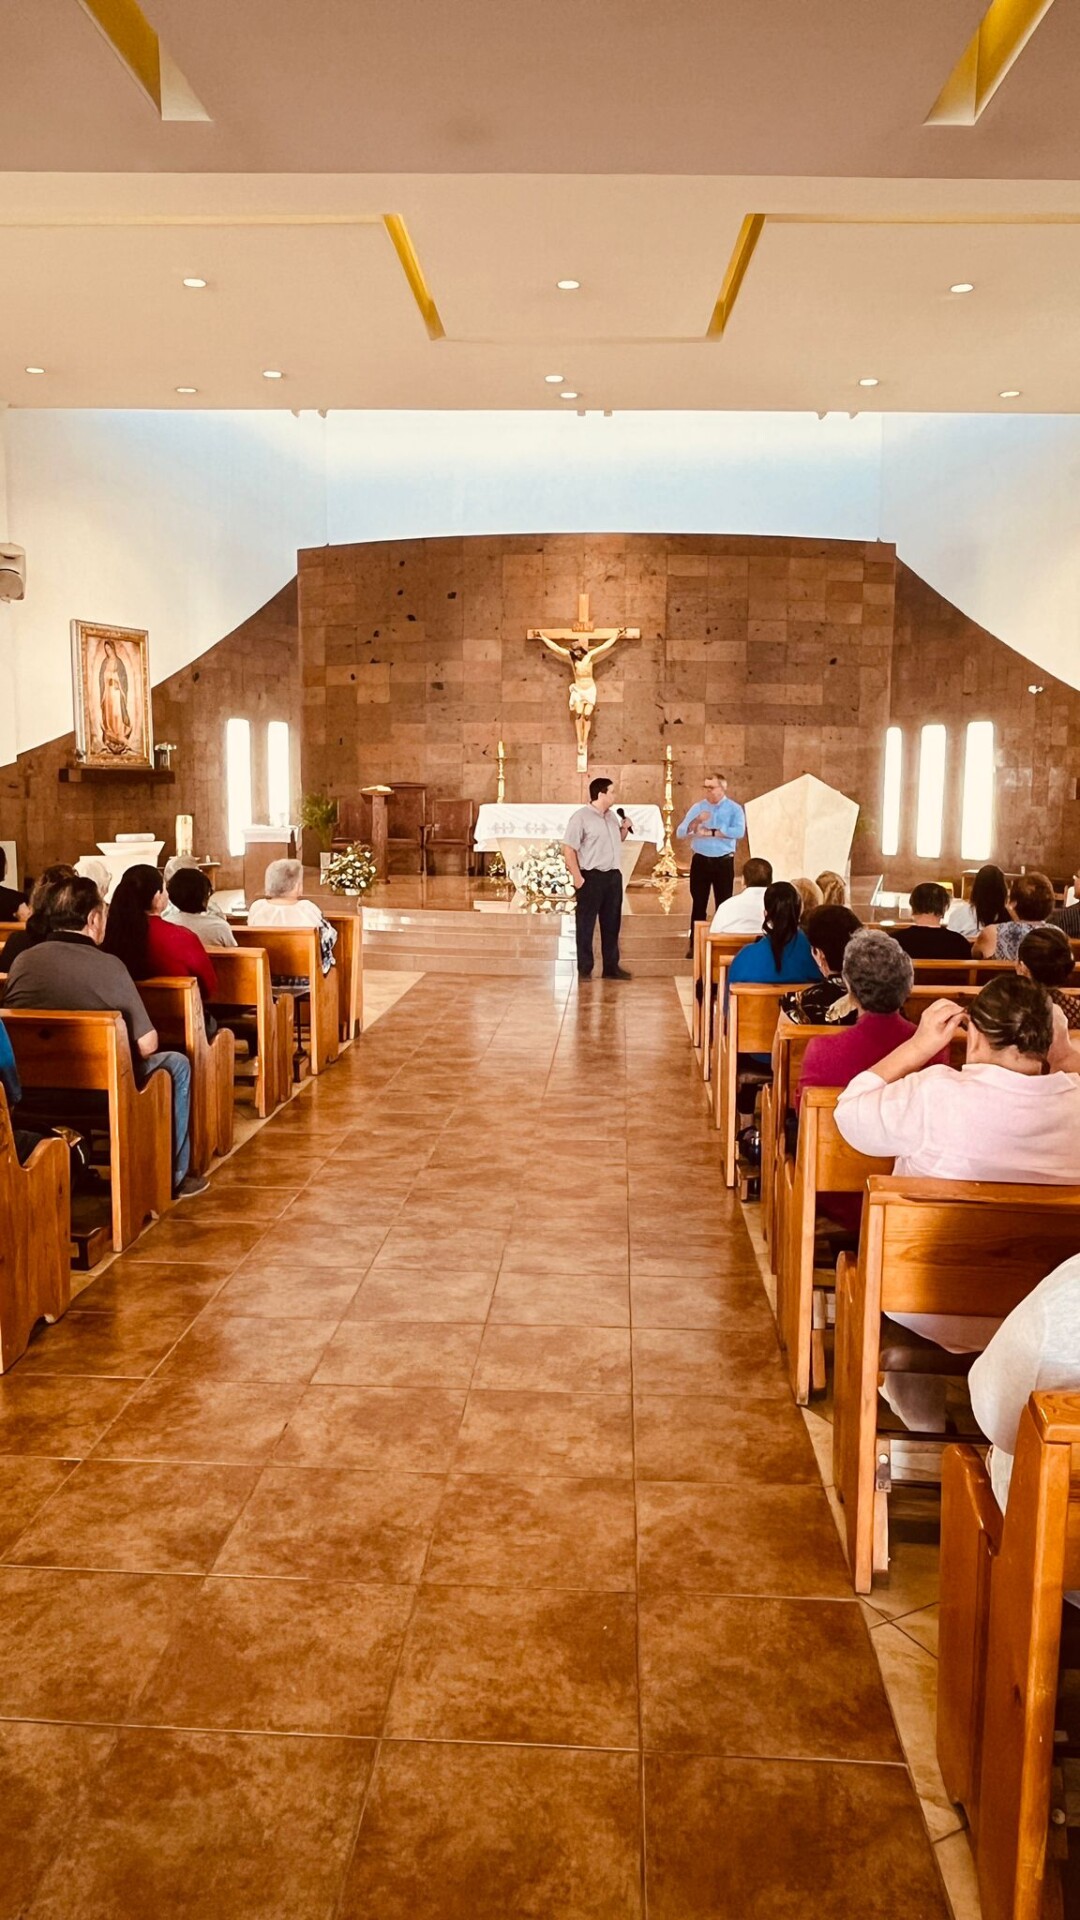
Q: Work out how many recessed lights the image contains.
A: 10